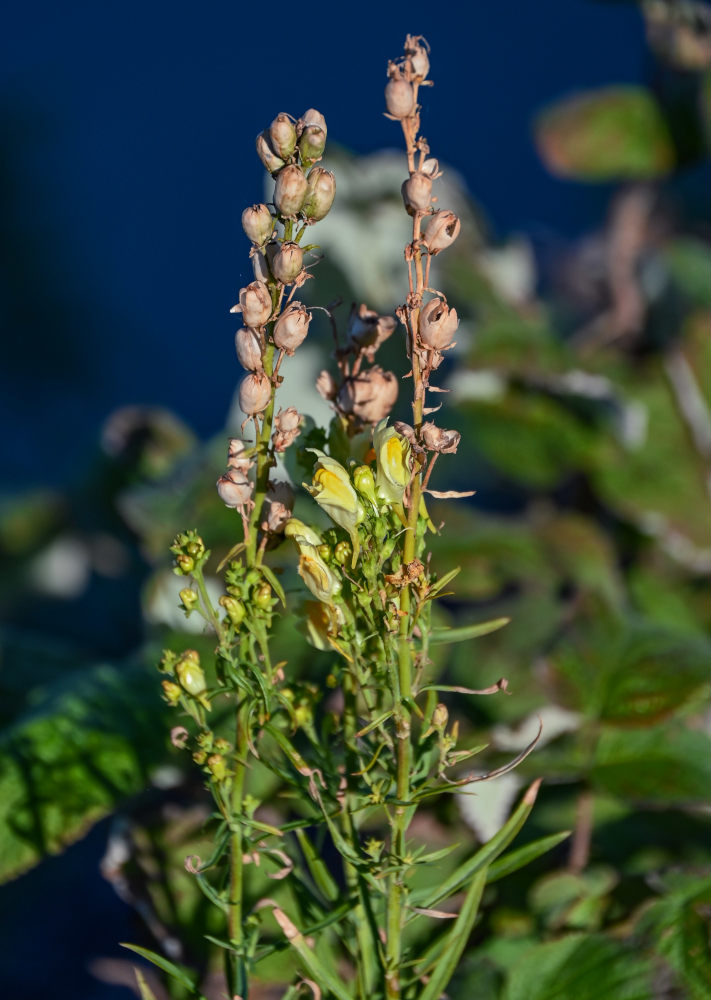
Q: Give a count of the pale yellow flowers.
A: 4